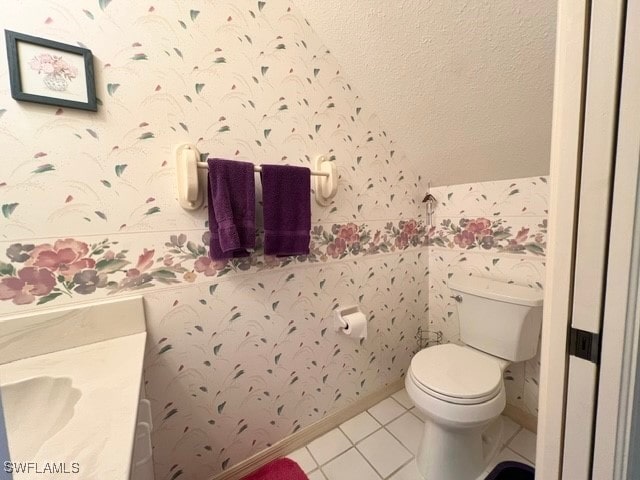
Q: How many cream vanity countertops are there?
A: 1